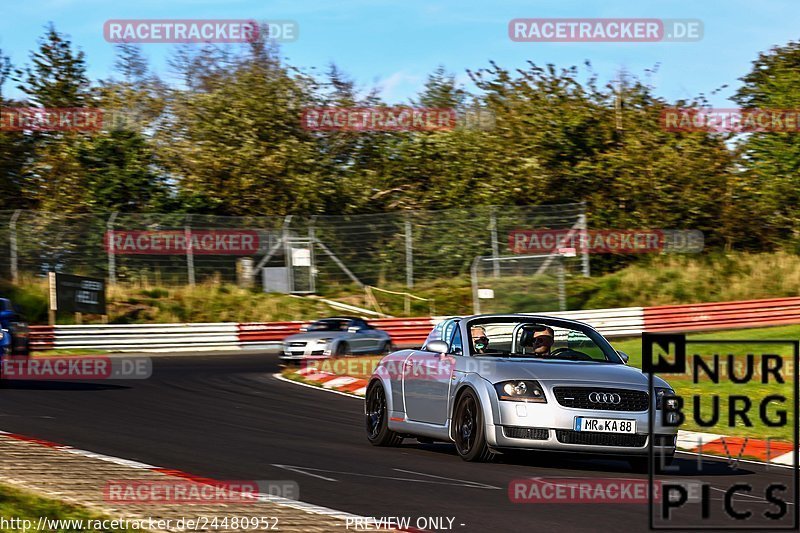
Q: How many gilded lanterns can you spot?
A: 0